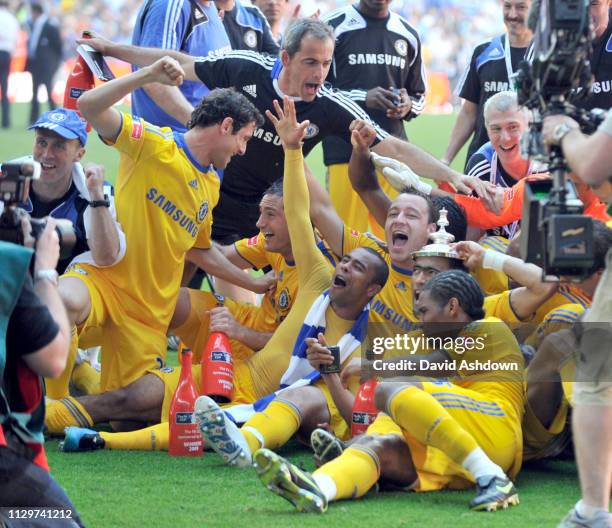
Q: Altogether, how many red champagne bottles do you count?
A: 4